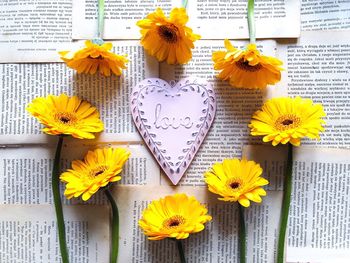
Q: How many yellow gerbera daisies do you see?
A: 8